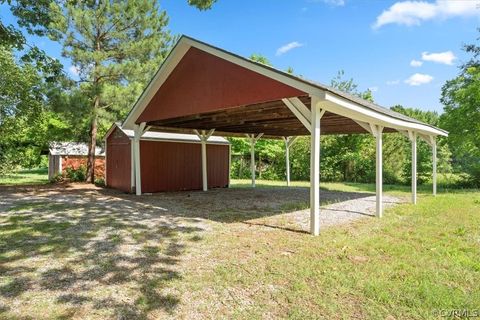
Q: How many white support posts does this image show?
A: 8